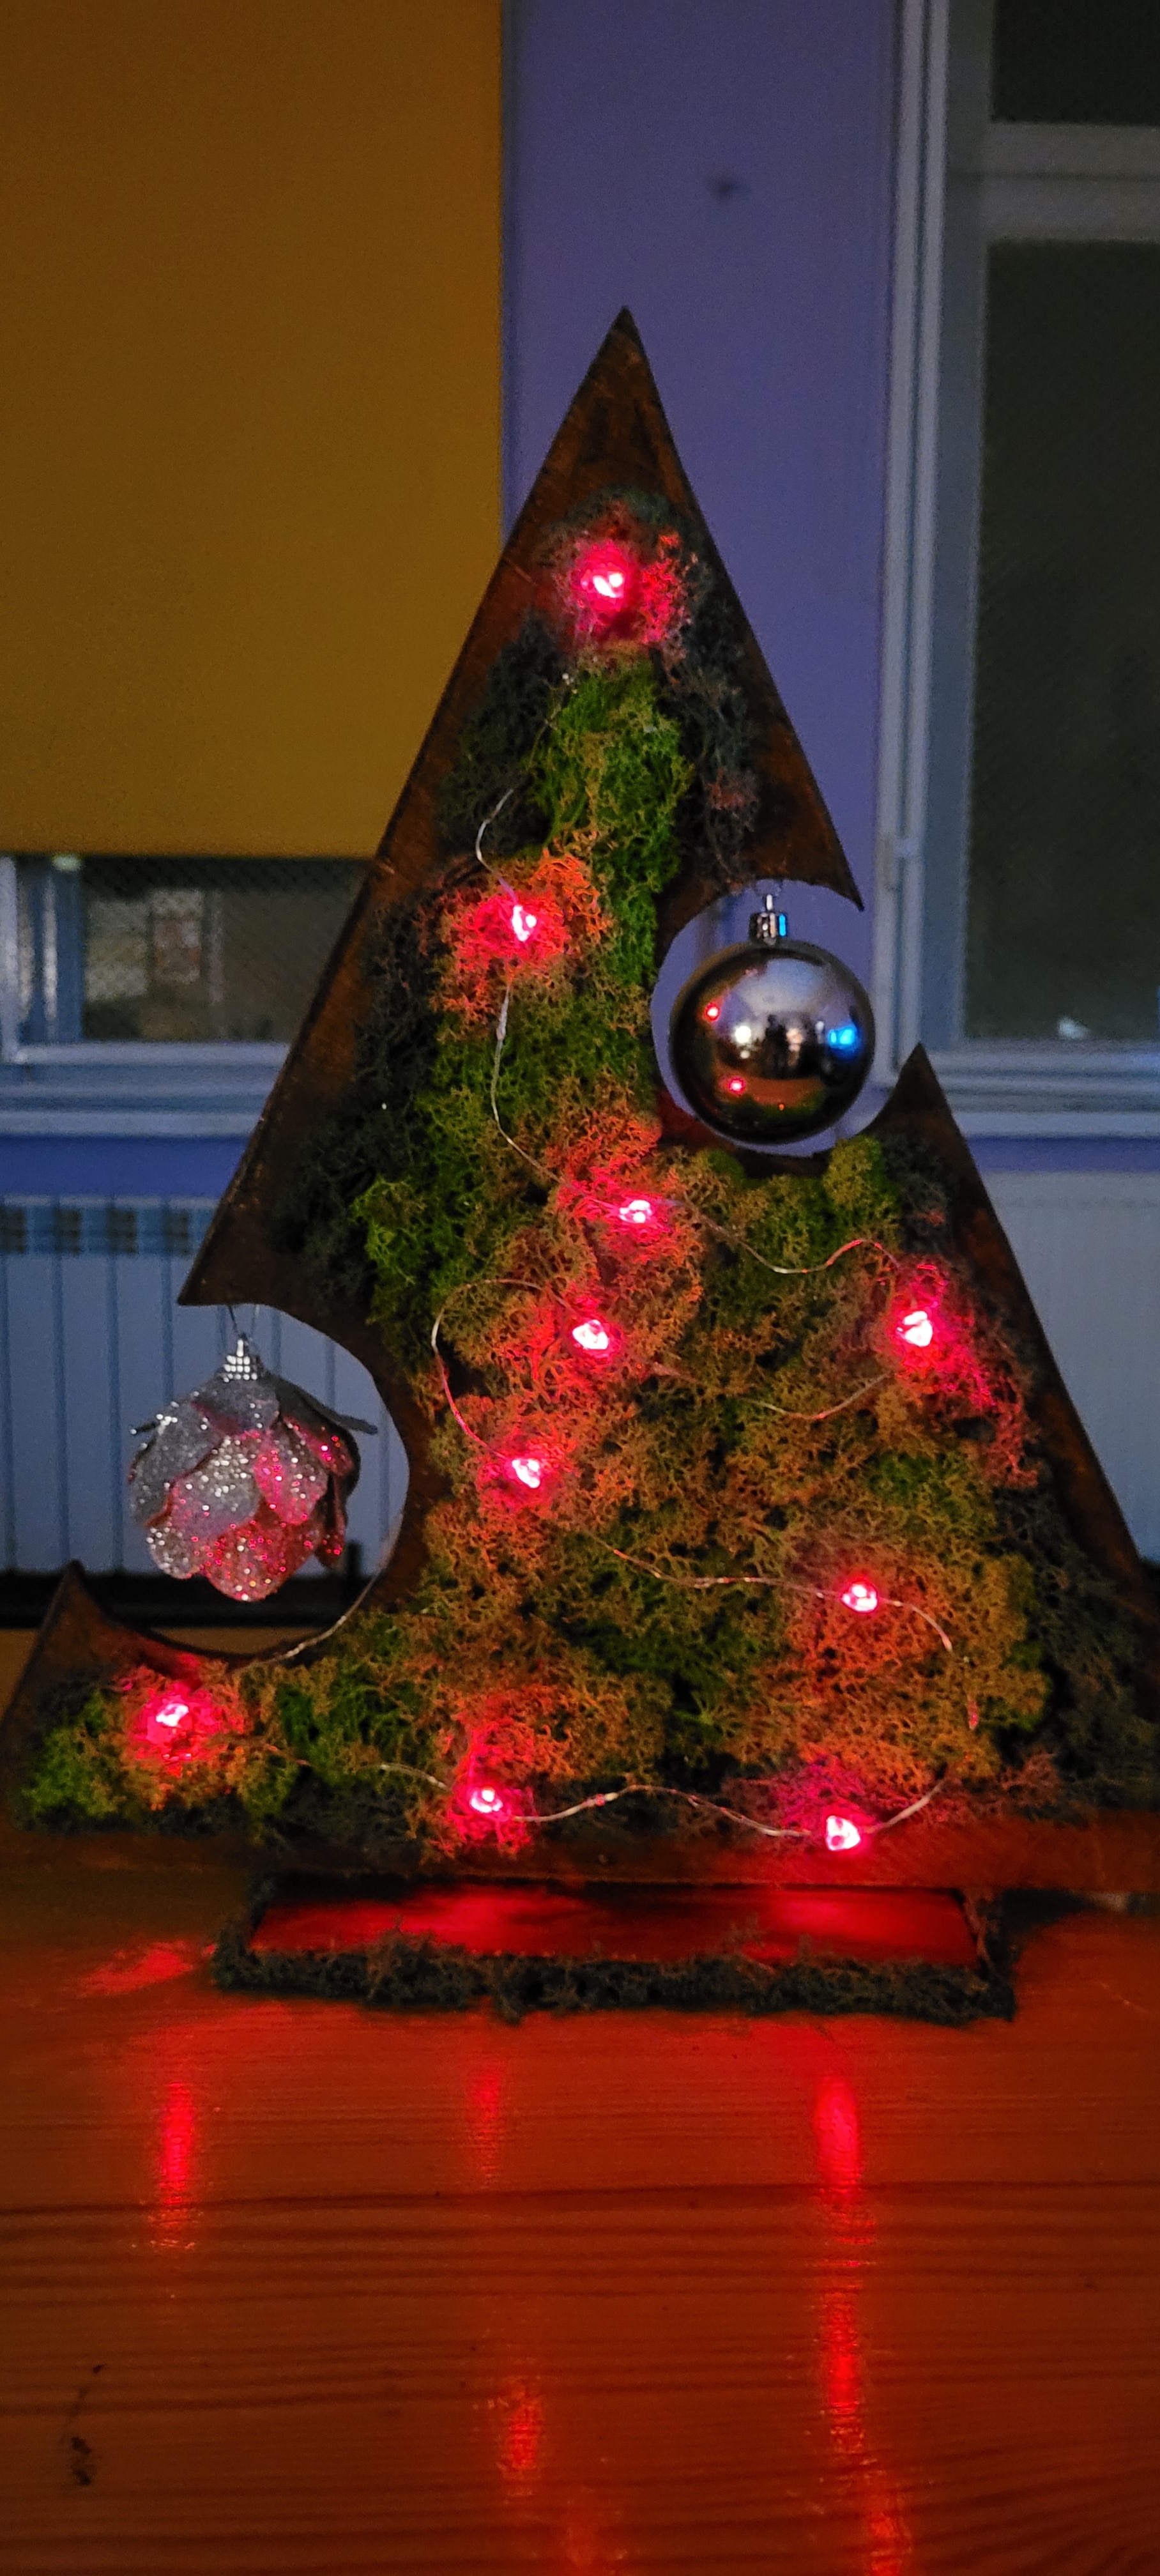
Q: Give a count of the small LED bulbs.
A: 10